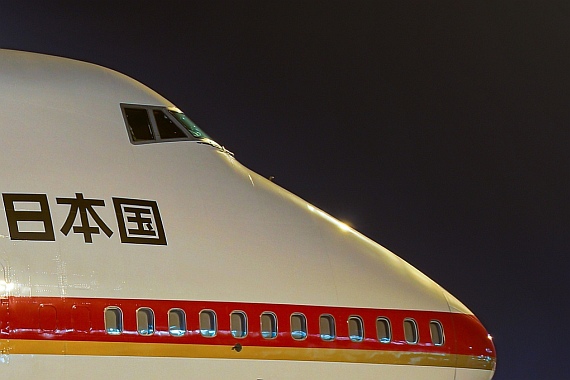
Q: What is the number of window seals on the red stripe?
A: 12